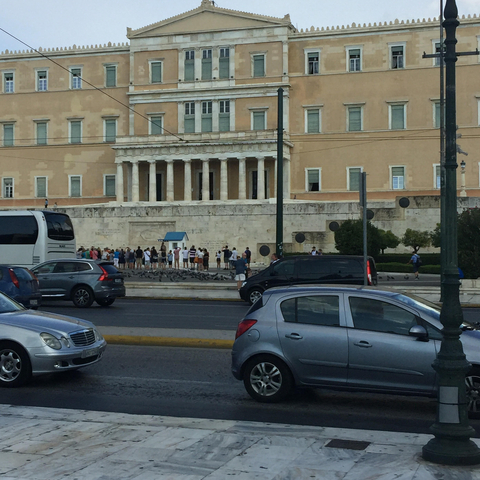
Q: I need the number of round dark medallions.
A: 5